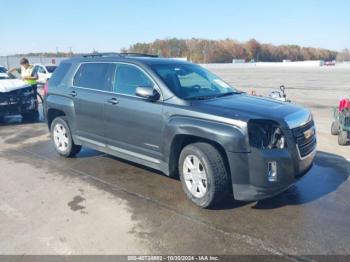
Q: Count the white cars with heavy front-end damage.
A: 1